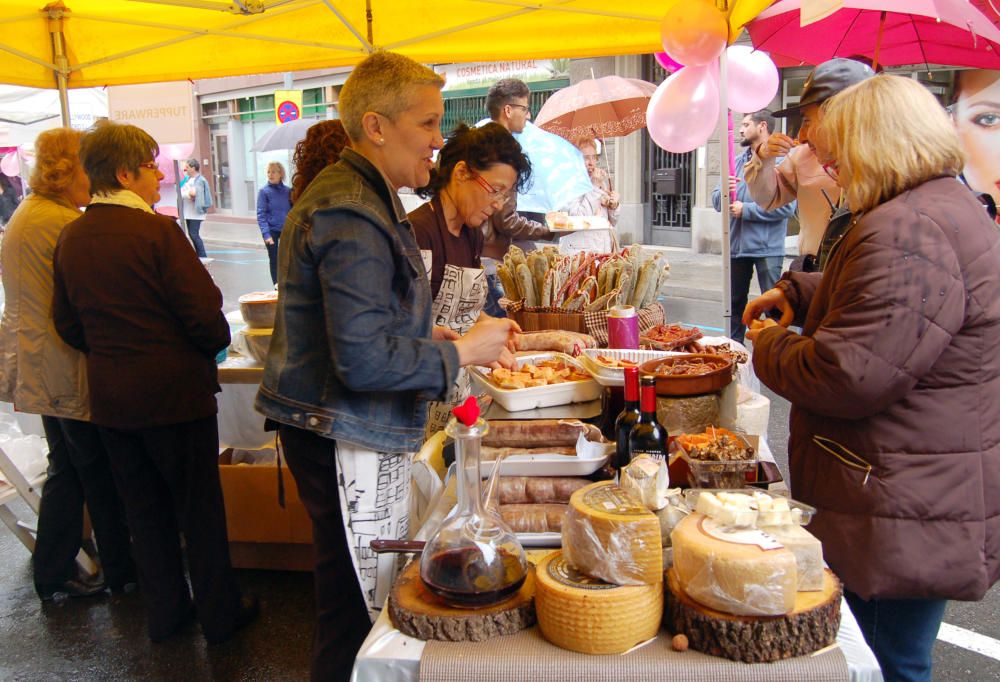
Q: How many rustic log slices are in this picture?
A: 2